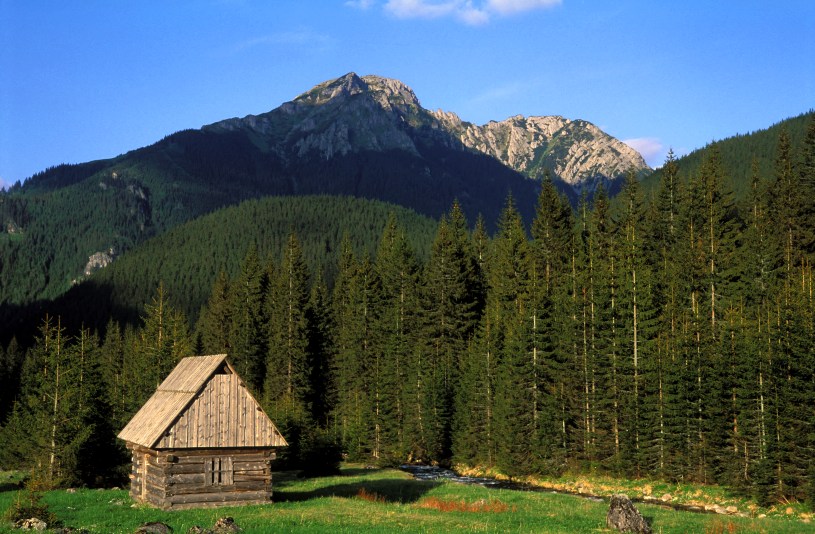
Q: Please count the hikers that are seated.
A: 0